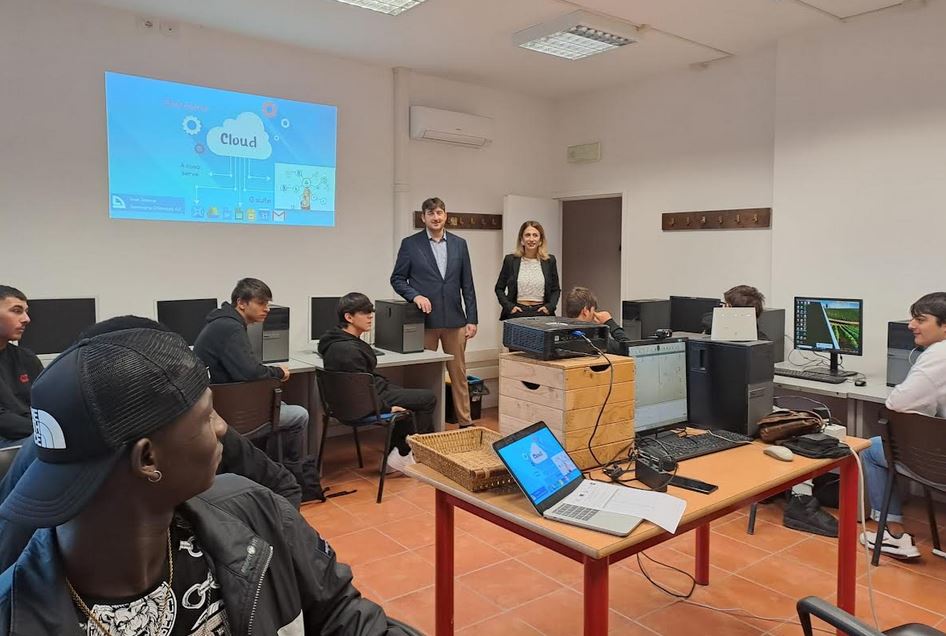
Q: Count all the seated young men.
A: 8